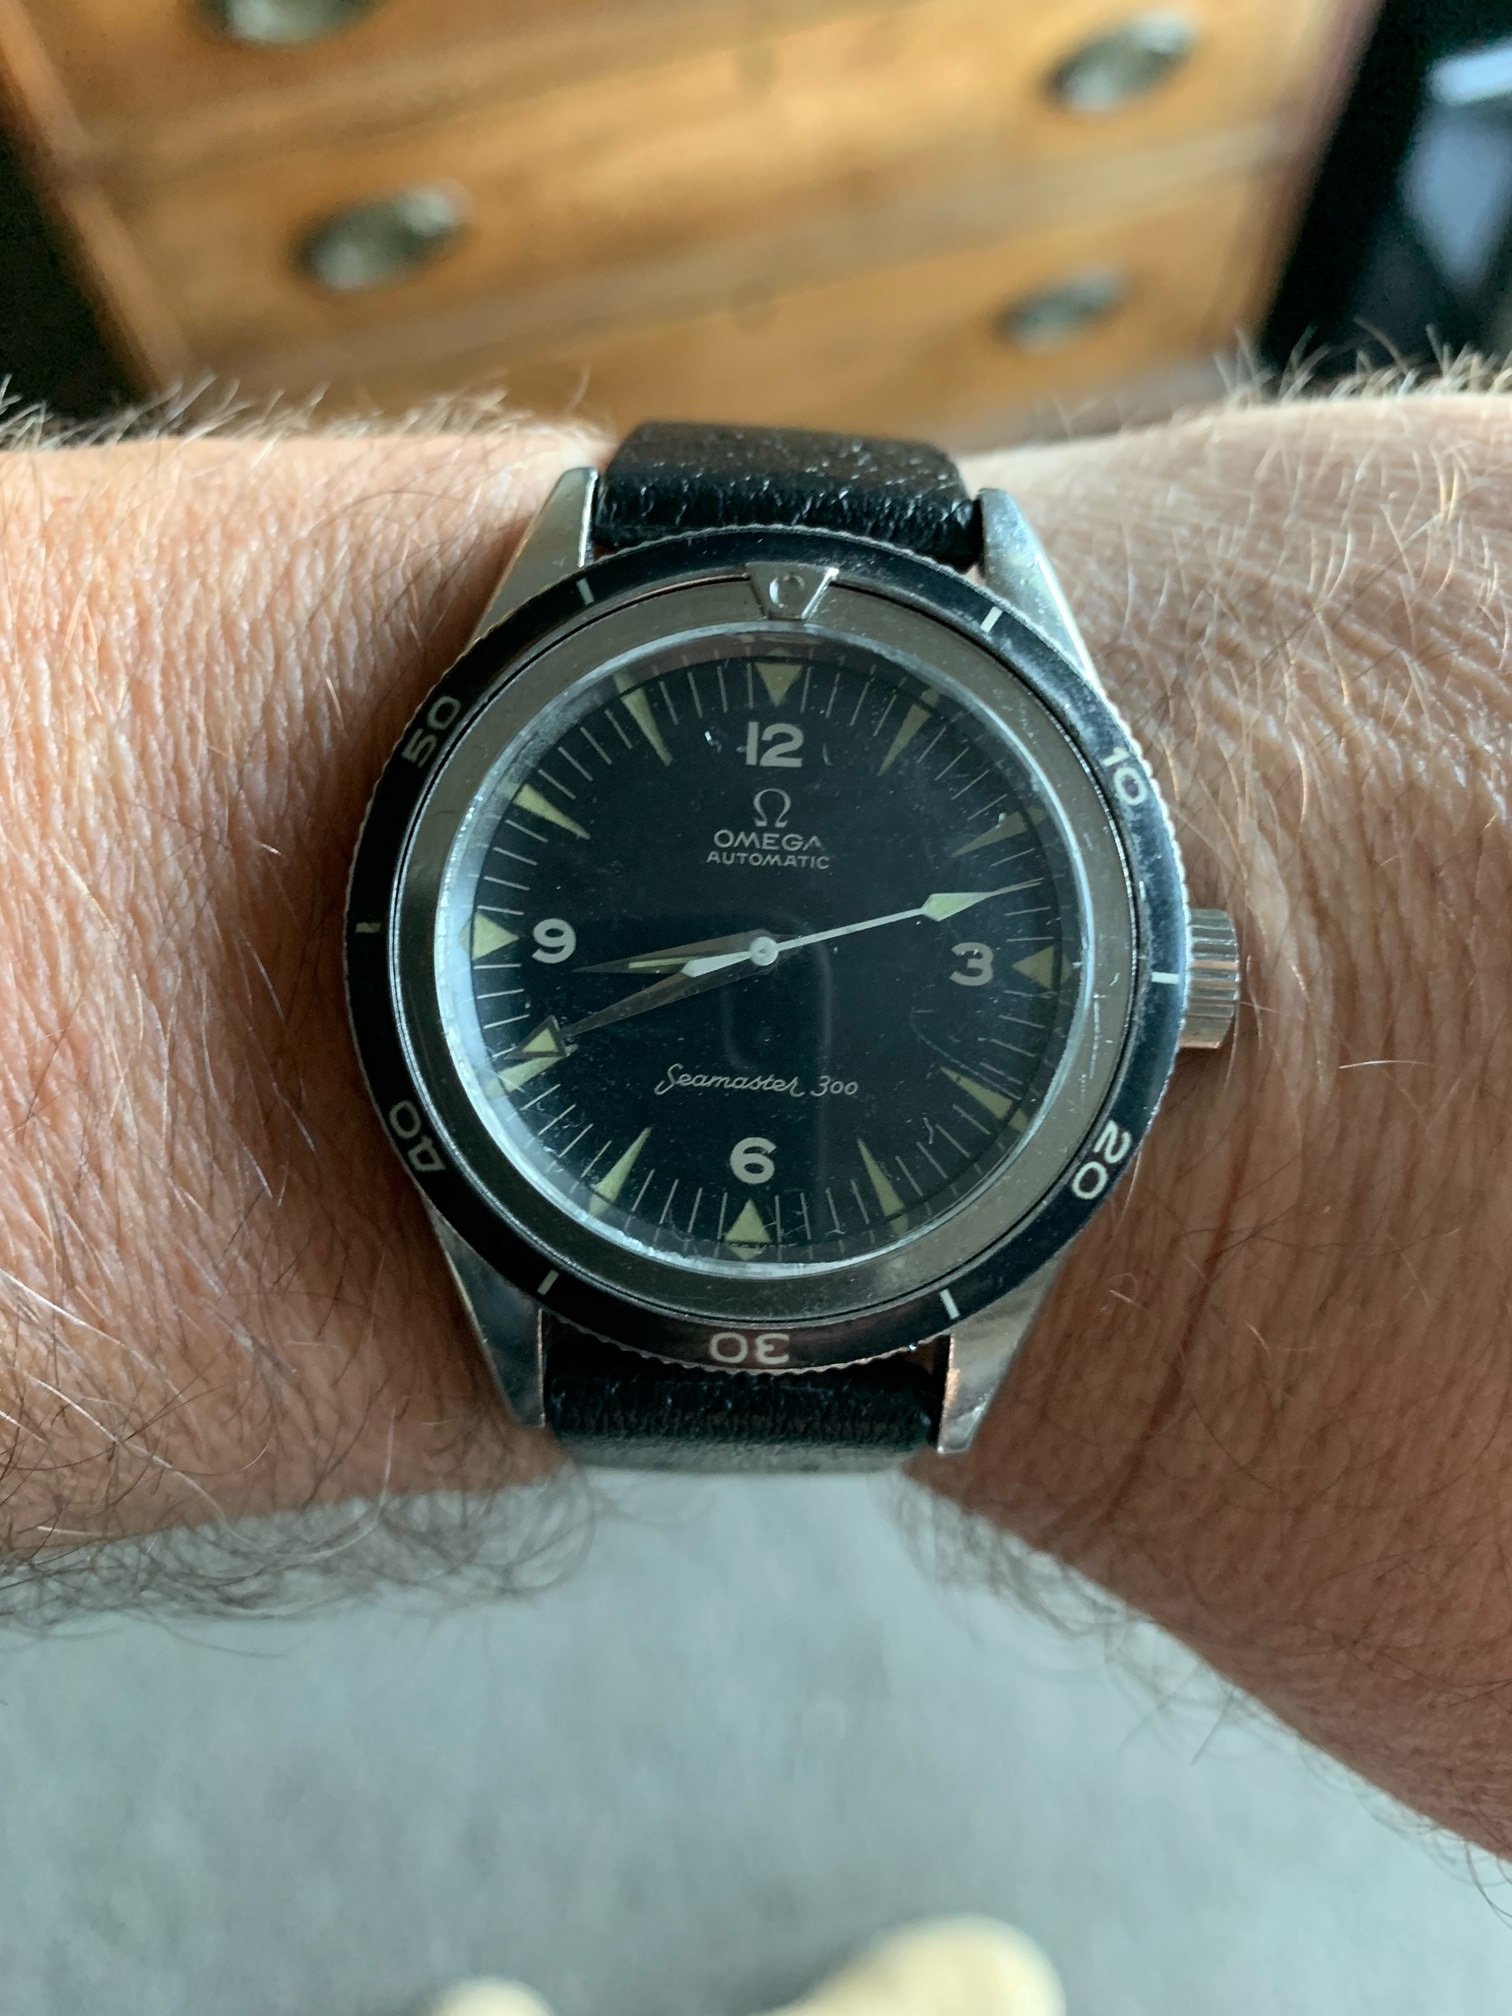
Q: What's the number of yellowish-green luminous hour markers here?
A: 12